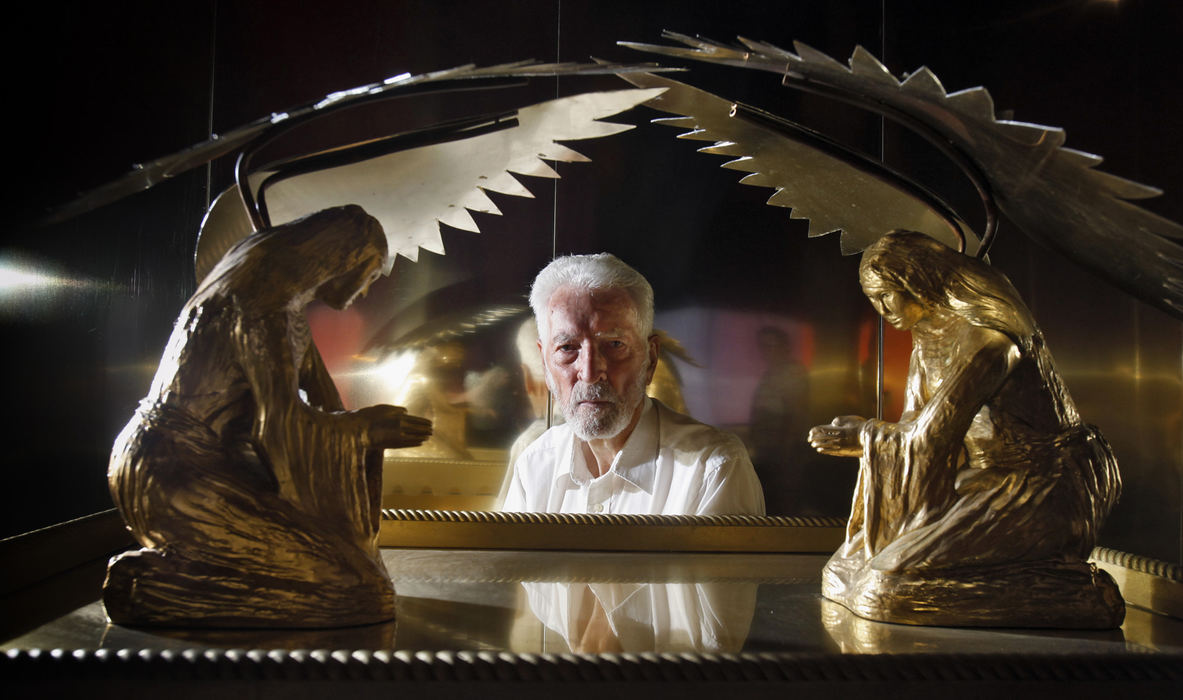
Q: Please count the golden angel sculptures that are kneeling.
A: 2